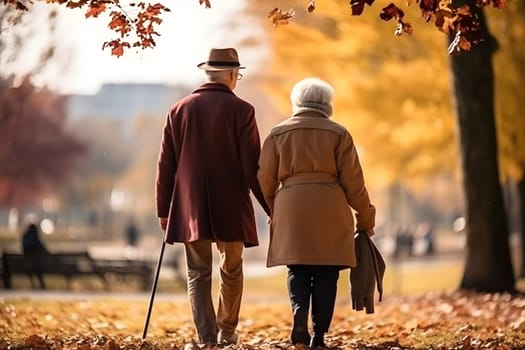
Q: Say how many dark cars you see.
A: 0